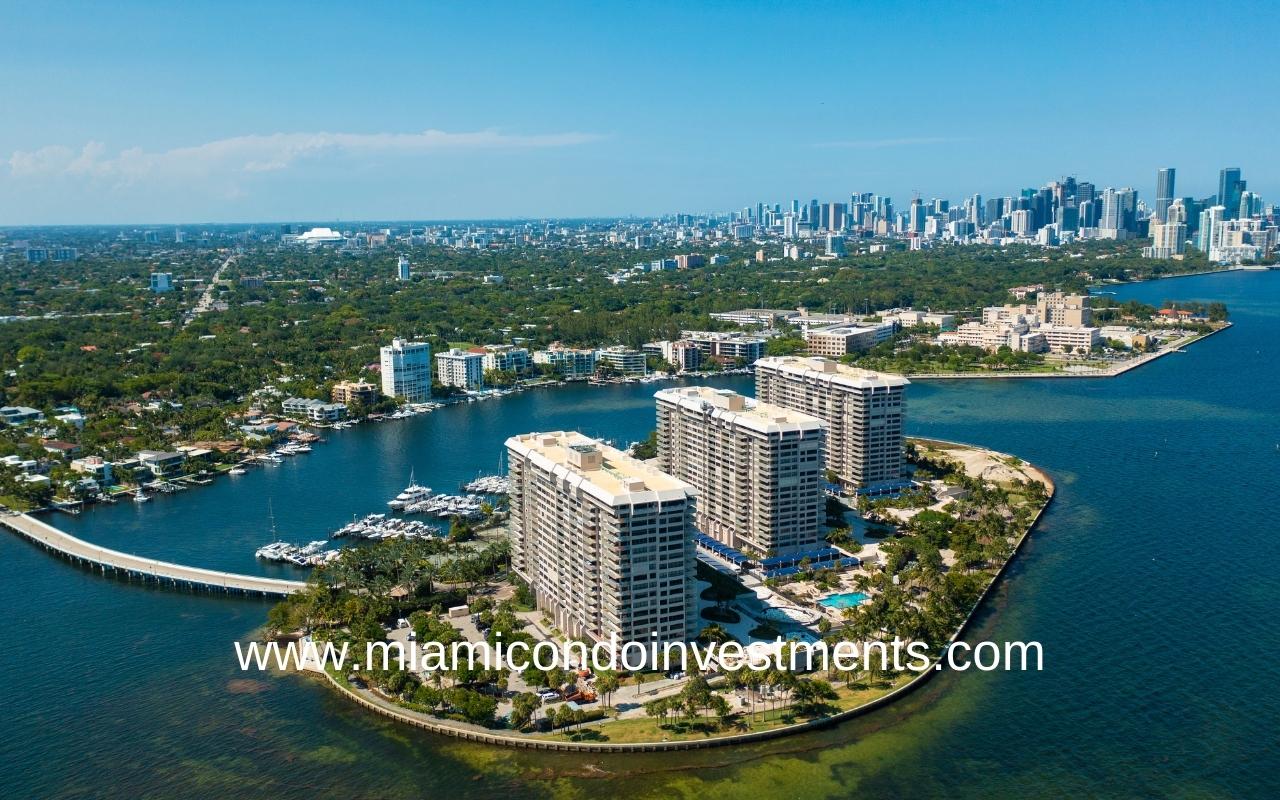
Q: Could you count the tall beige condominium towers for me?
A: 3